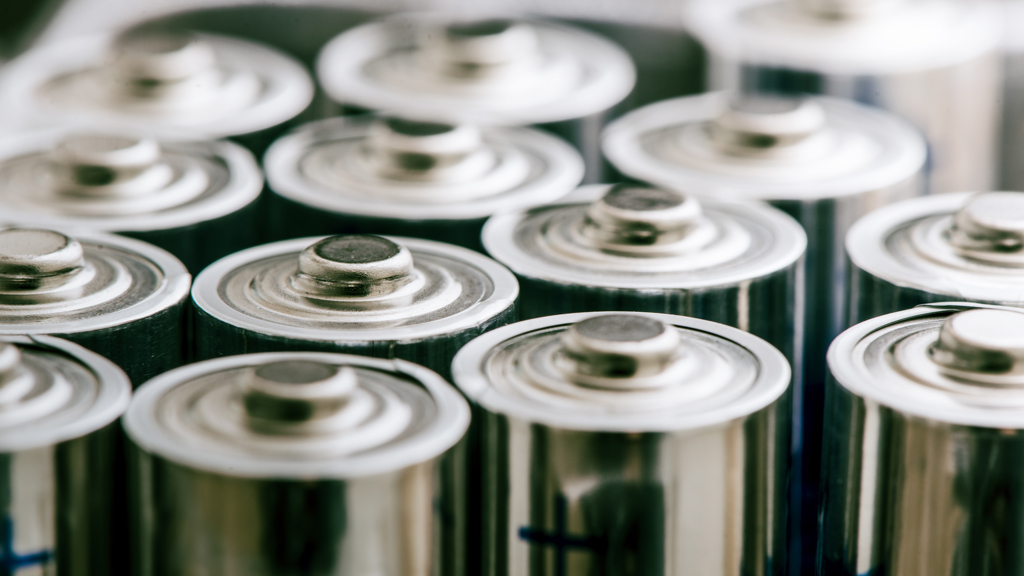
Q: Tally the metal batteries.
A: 14